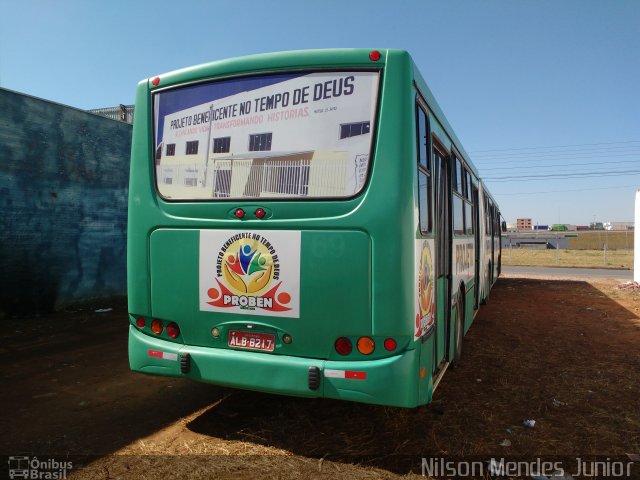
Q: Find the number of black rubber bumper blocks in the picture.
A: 2